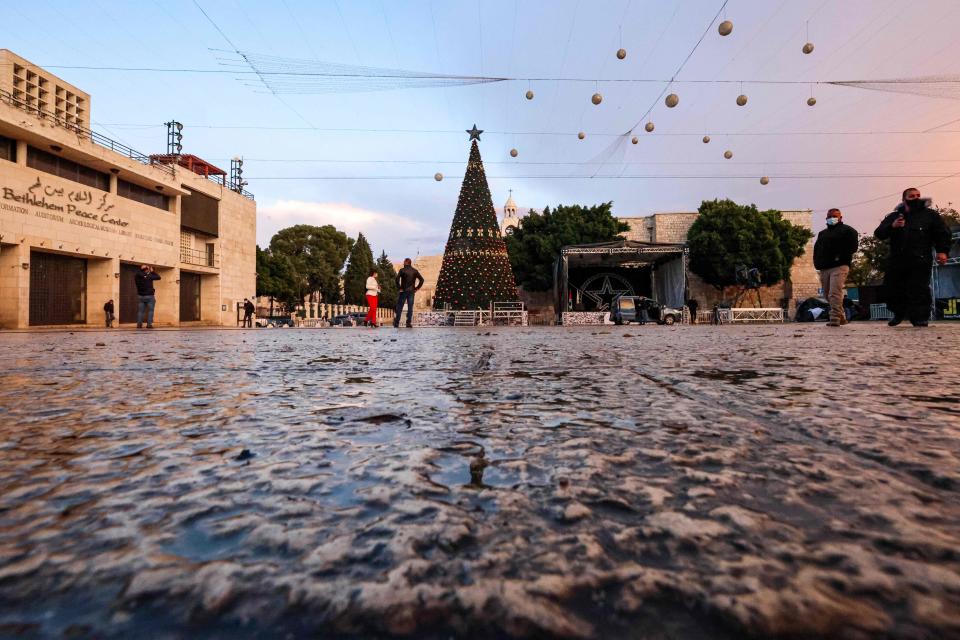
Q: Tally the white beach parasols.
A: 0